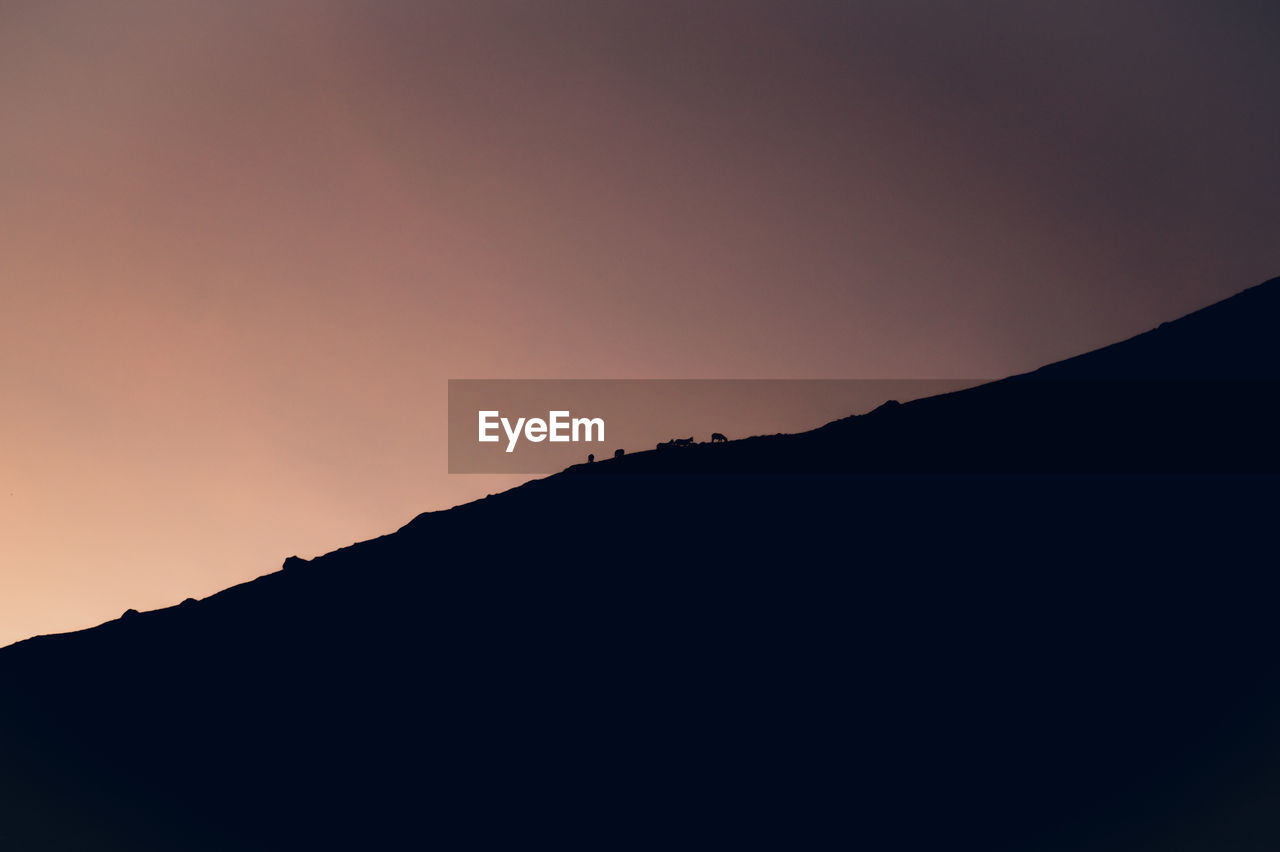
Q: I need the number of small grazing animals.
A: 5